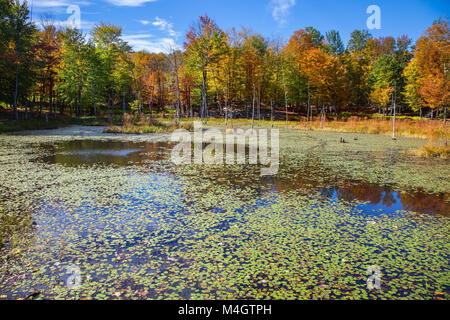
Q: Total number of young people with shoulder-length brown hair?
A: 0